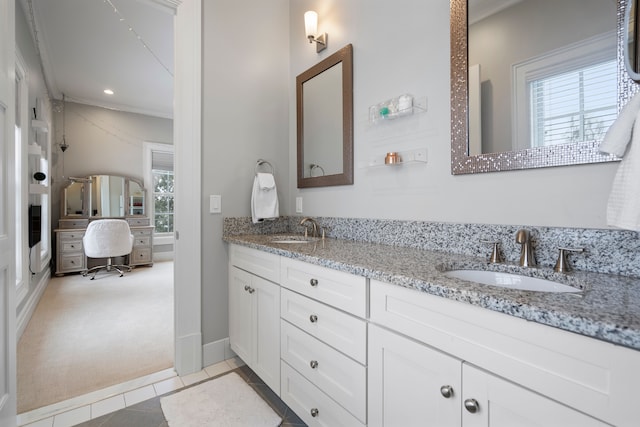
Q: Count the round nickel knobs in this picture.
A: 8